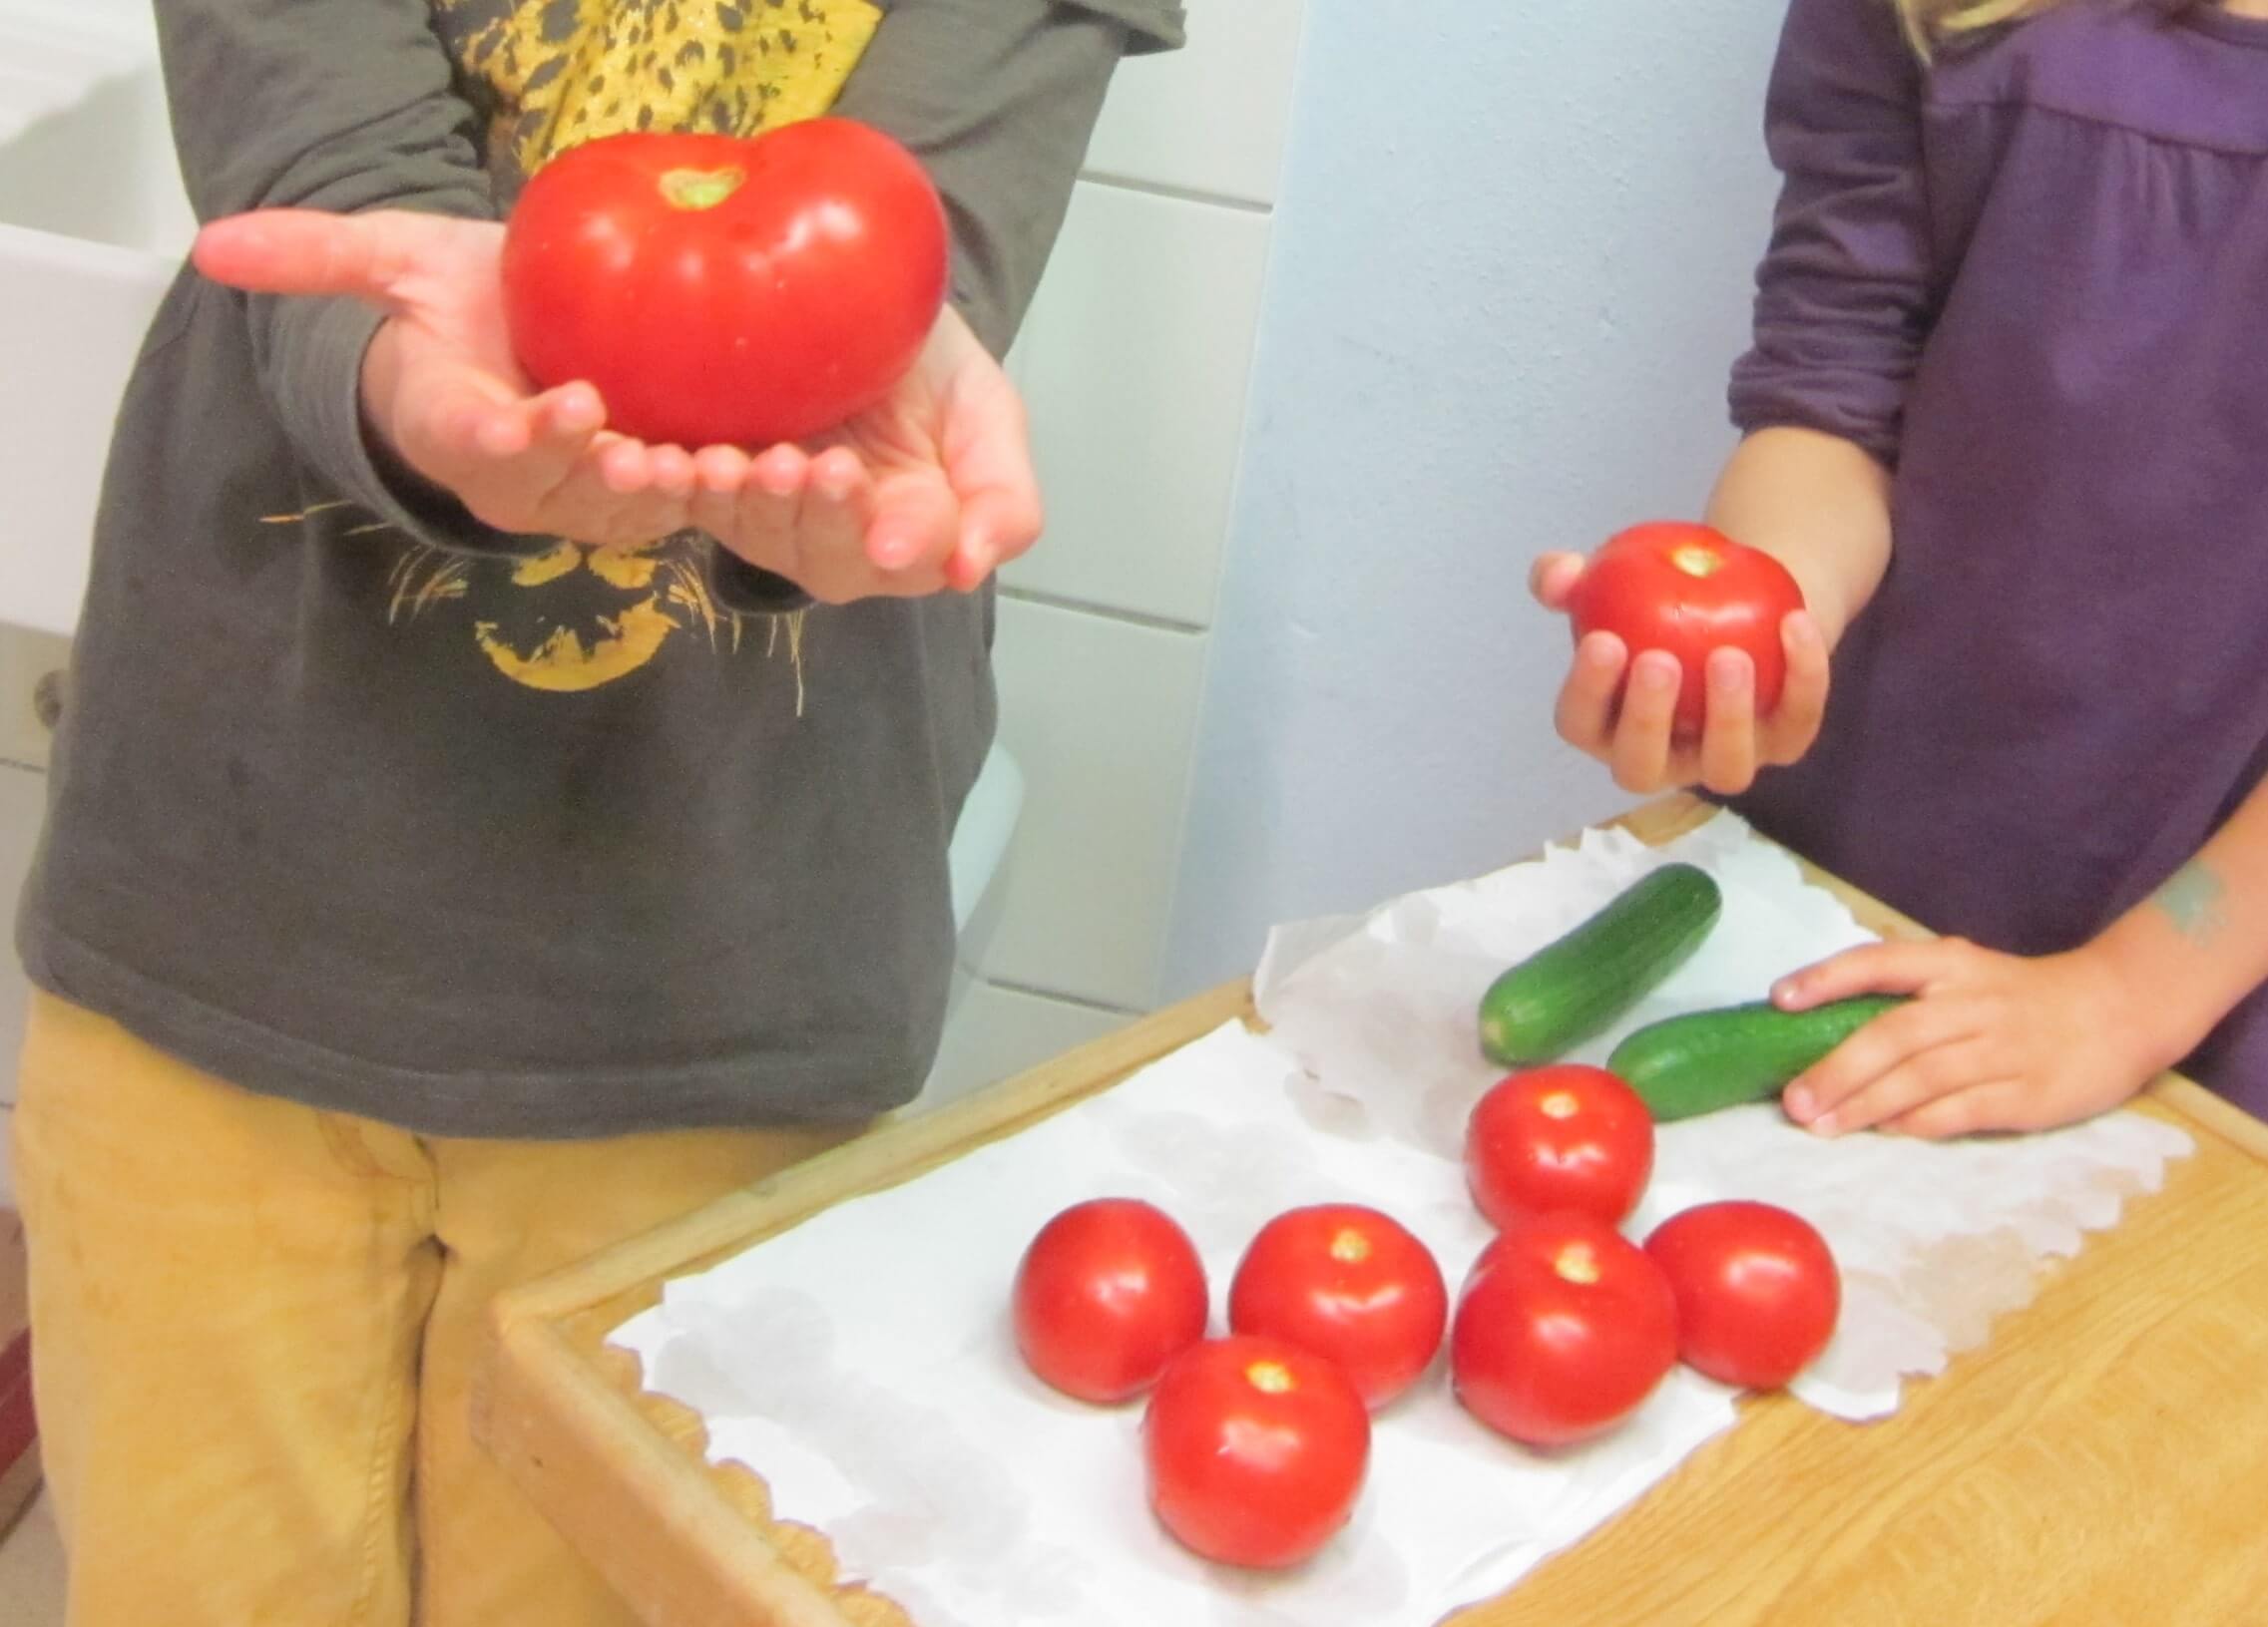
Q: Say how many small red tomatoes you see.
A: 7